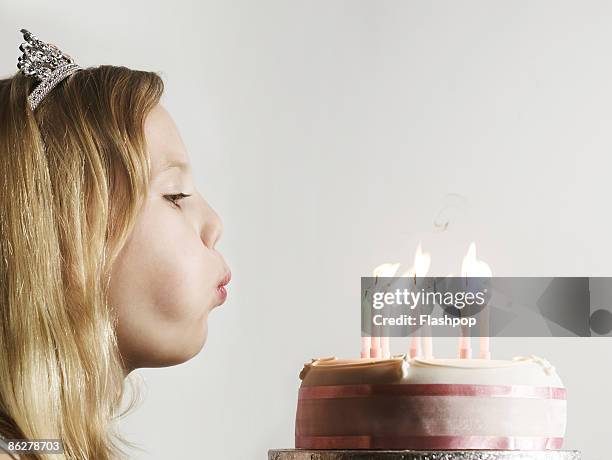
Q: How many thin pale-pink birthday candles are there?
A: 7